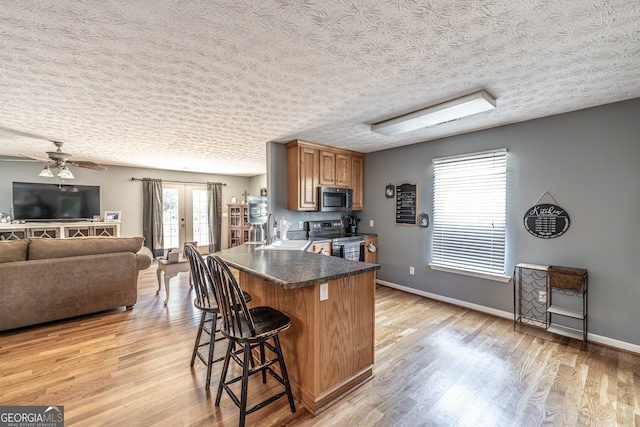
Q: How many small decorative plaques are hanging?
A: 2